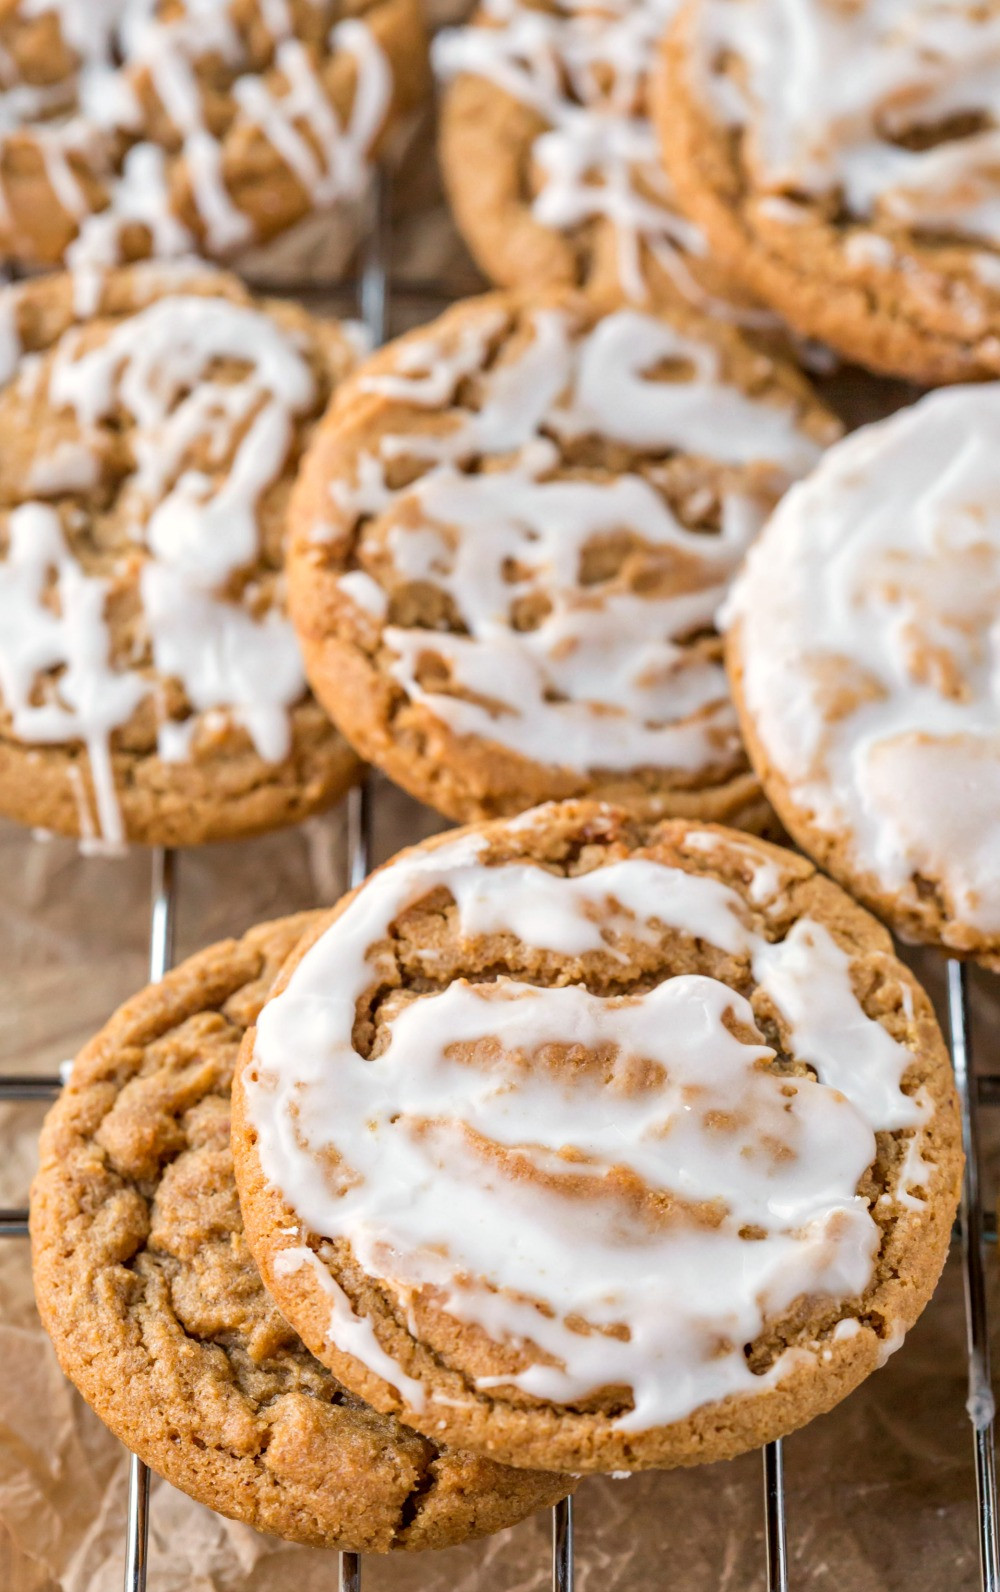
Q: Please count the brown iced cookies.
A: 7